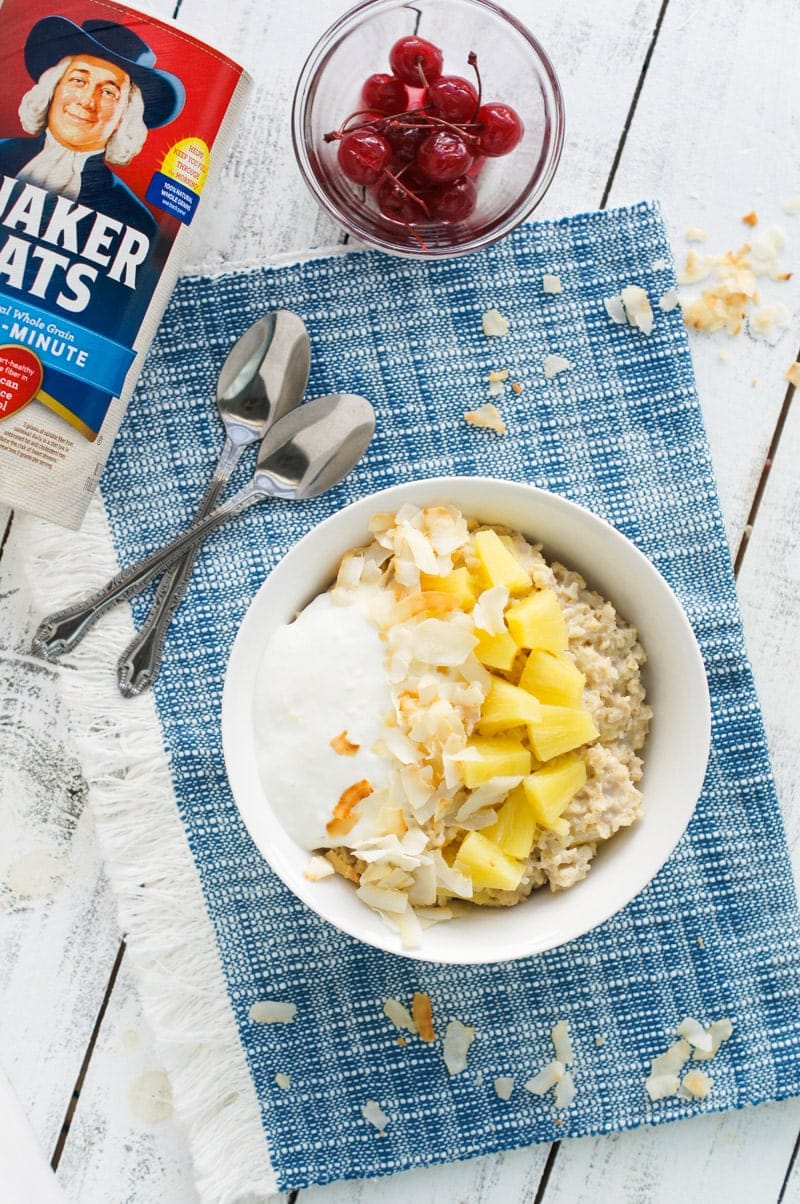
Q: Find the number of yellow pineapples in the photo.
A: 11